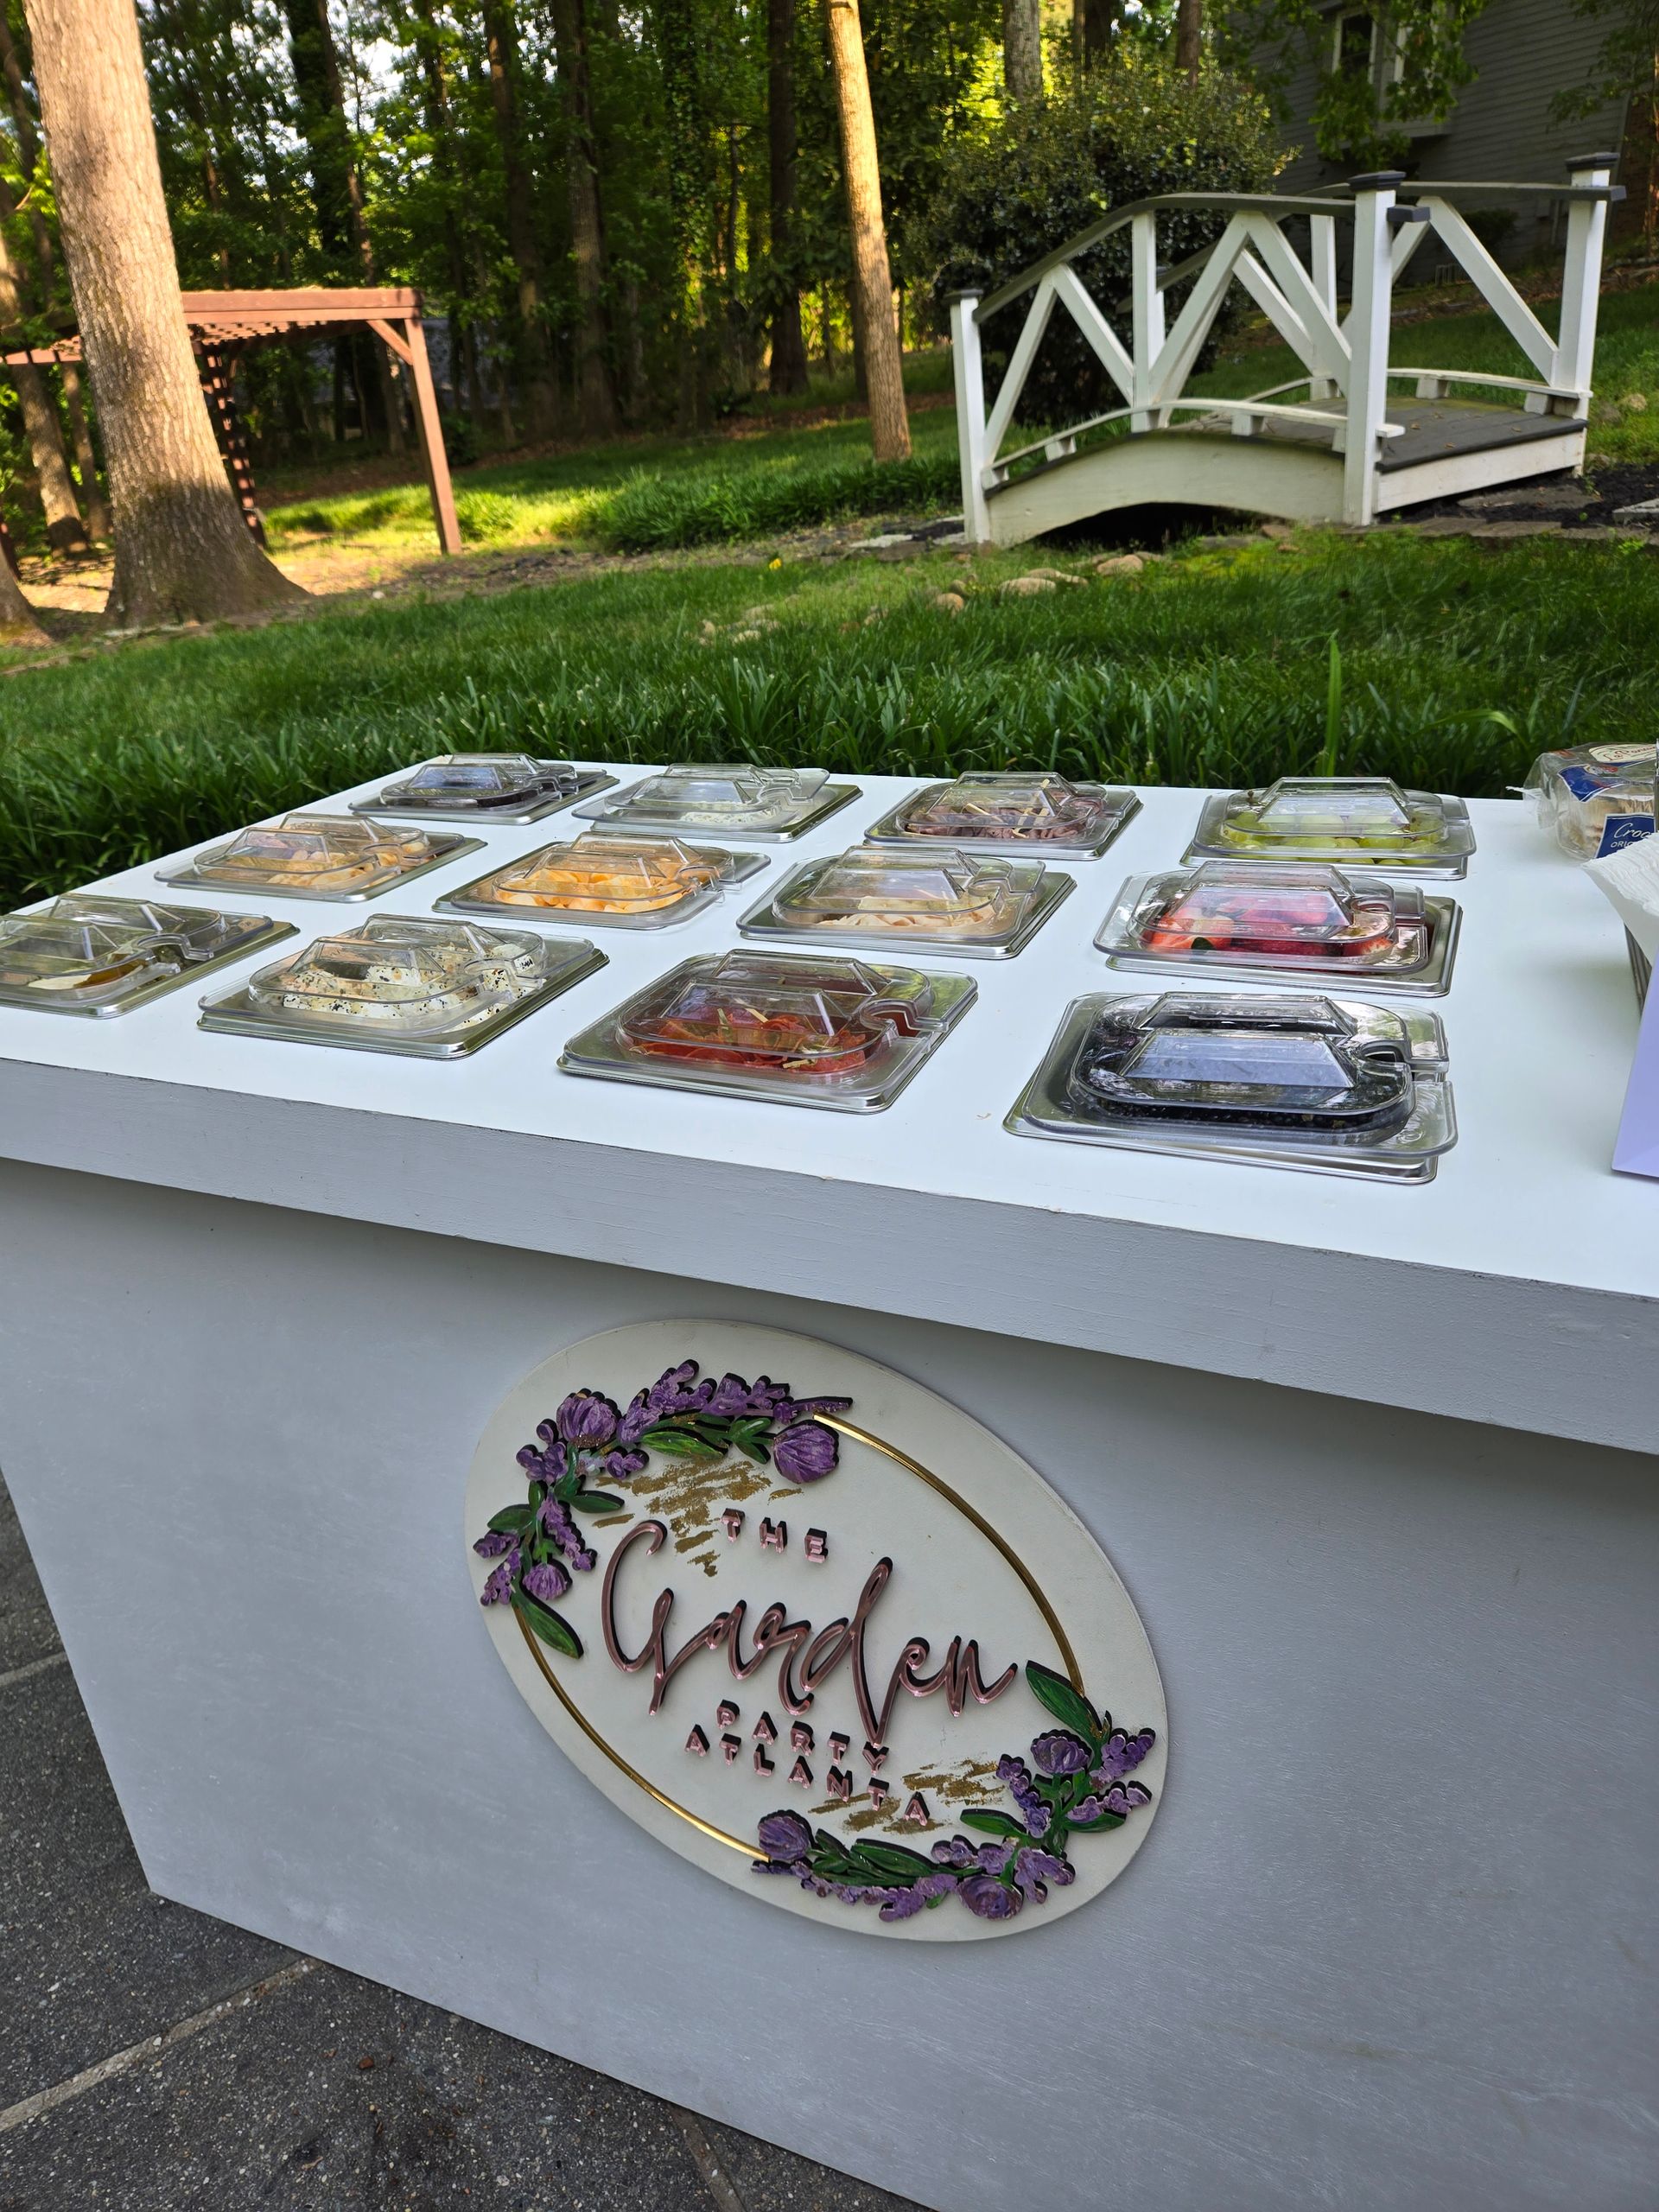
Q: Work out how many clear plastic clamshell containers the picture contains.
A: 12